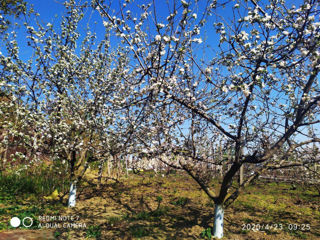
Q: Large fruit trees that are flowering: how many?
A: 2